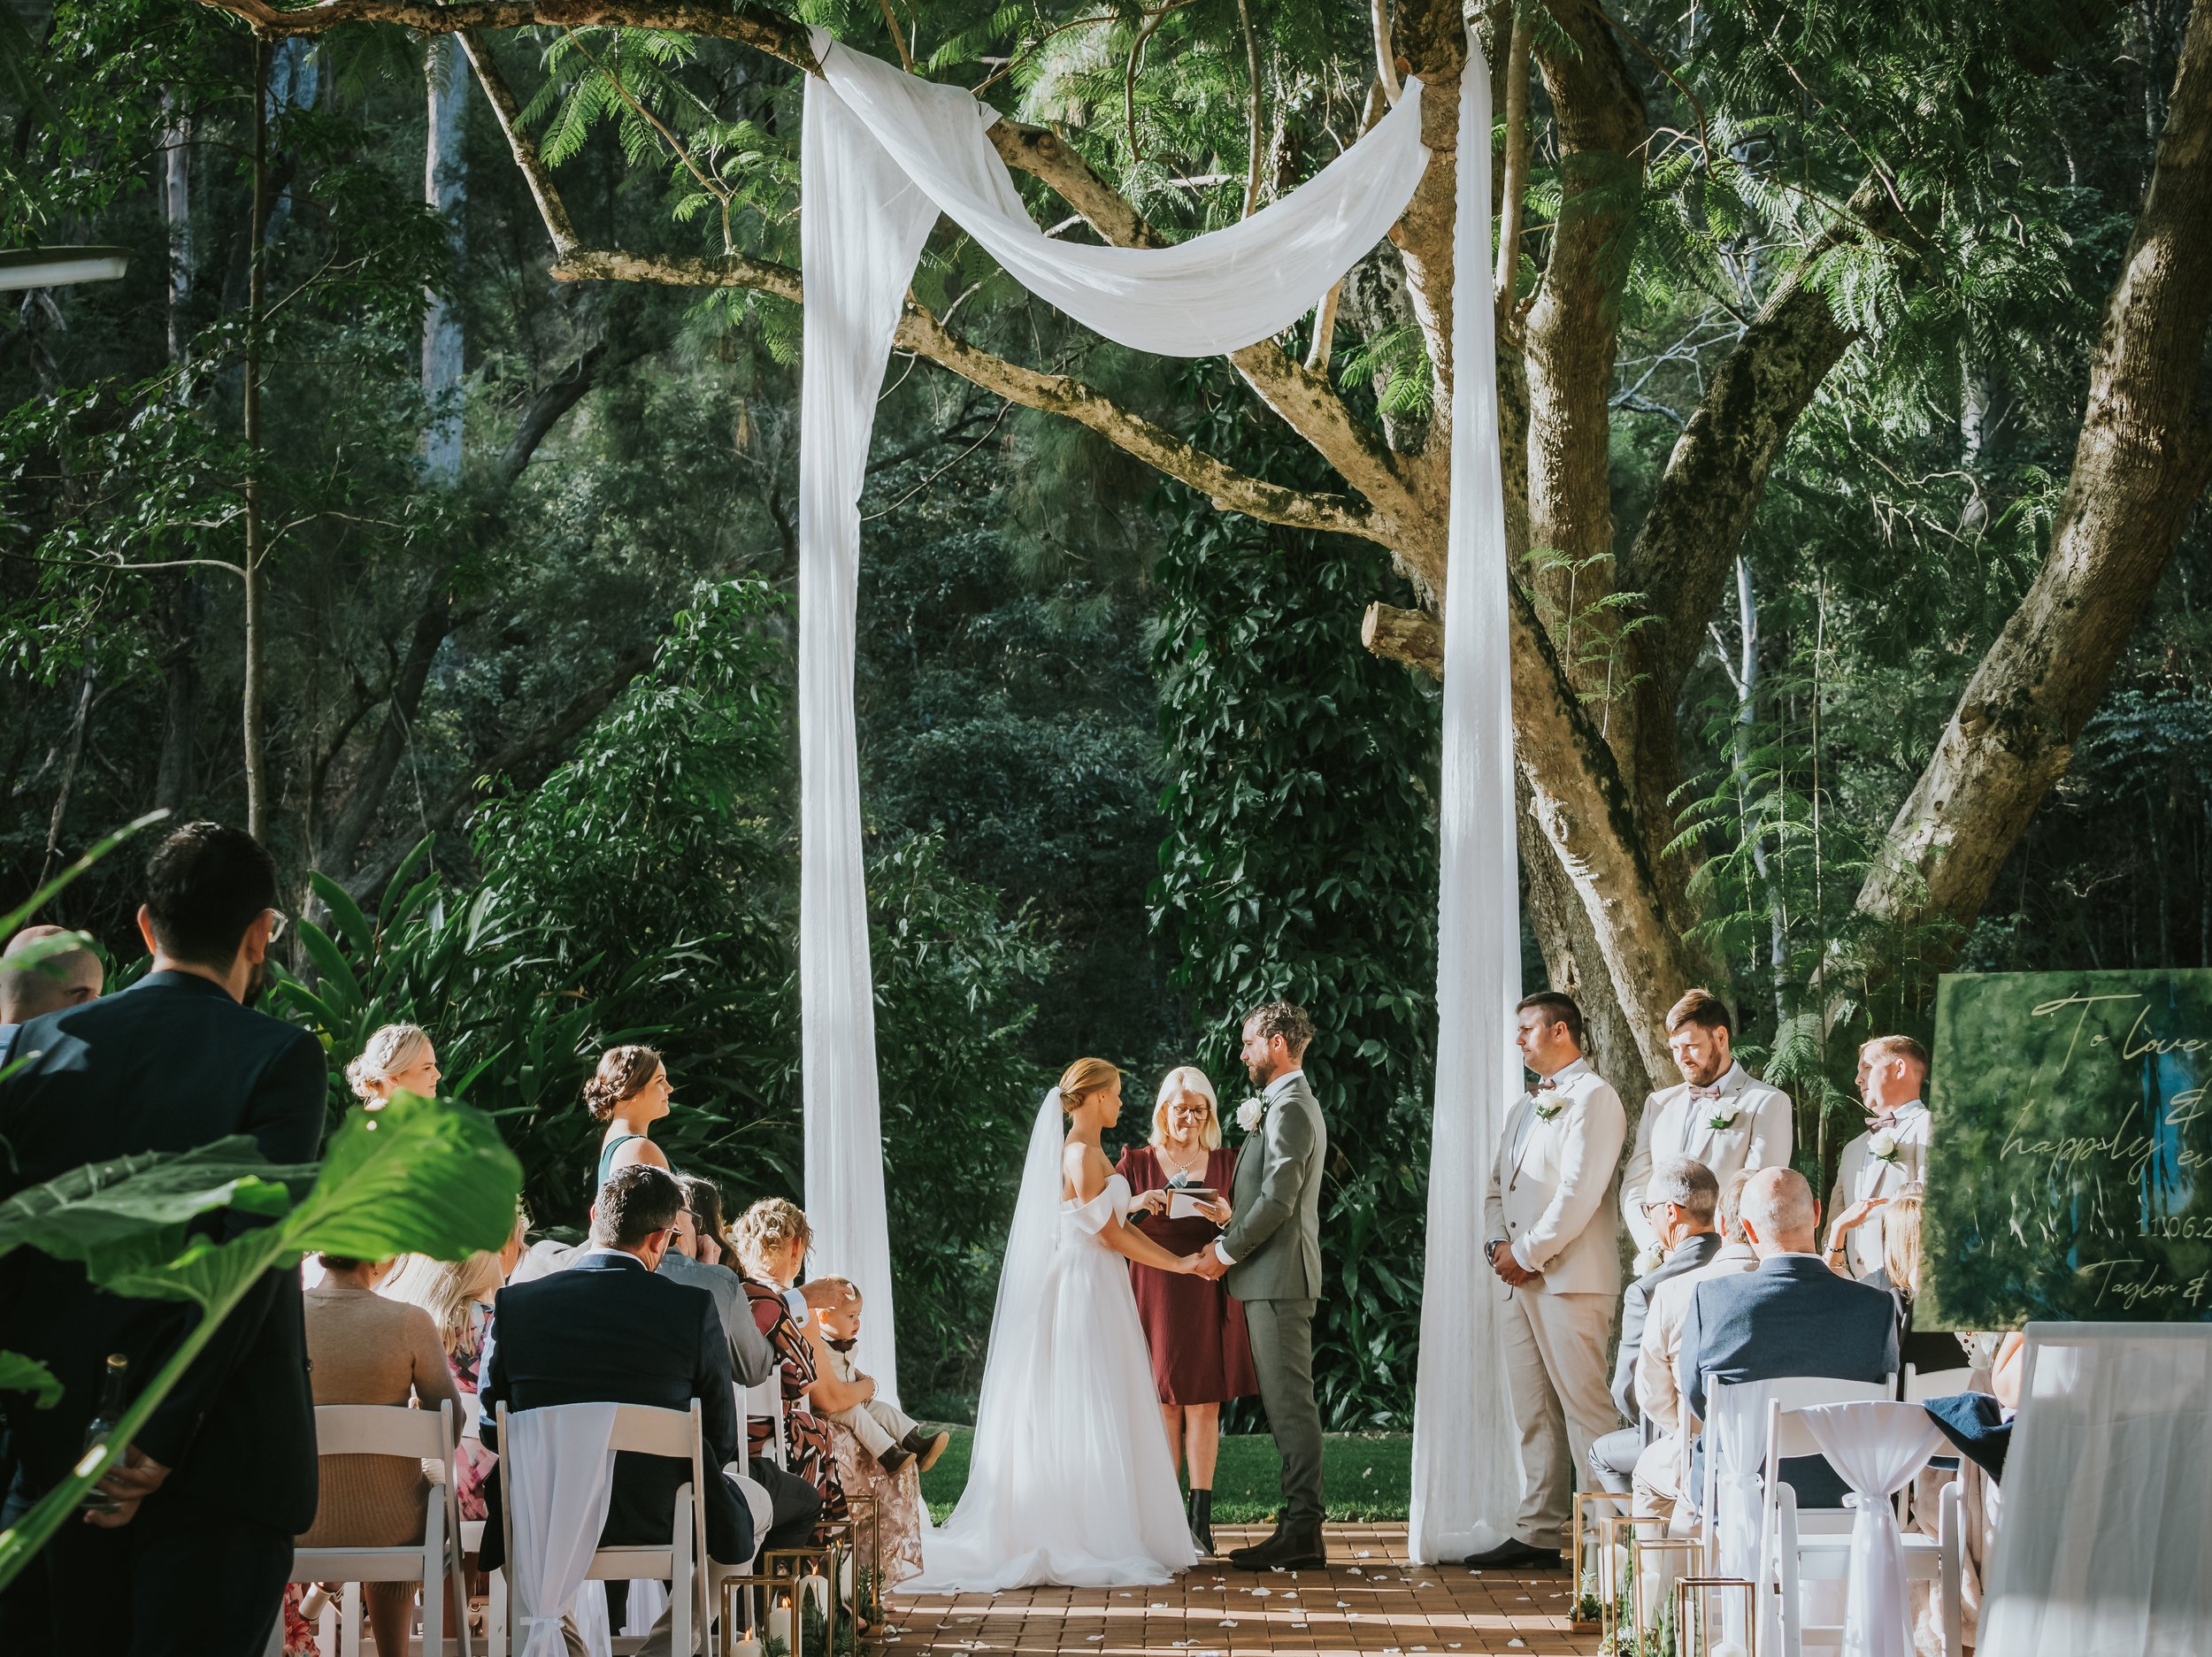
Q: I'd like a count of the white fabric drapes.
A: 3